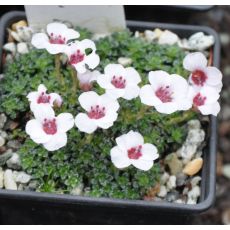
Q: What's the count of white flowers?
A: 10